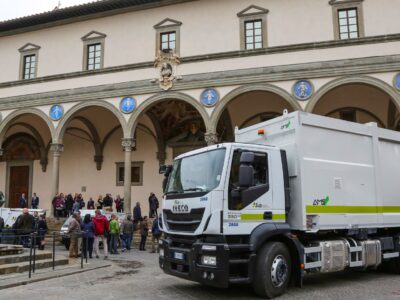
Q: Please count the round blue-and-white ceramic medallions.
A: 5